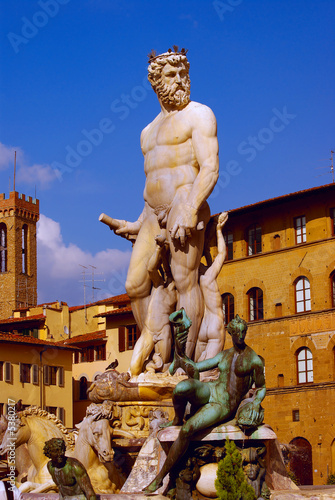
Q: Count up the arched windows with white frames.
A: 2